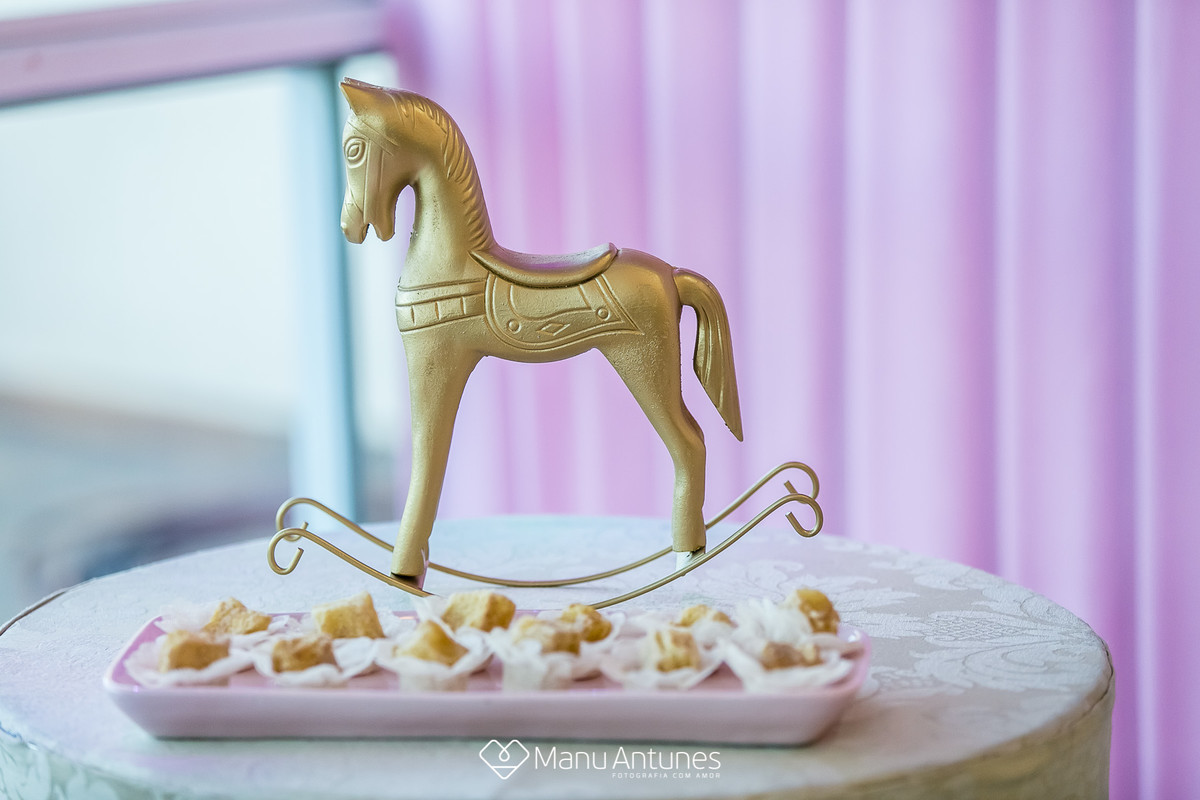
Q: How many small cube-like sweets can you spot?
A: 12